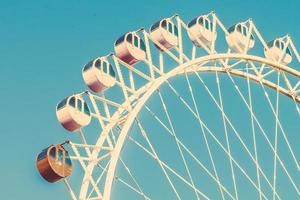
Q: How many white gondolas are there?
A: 7